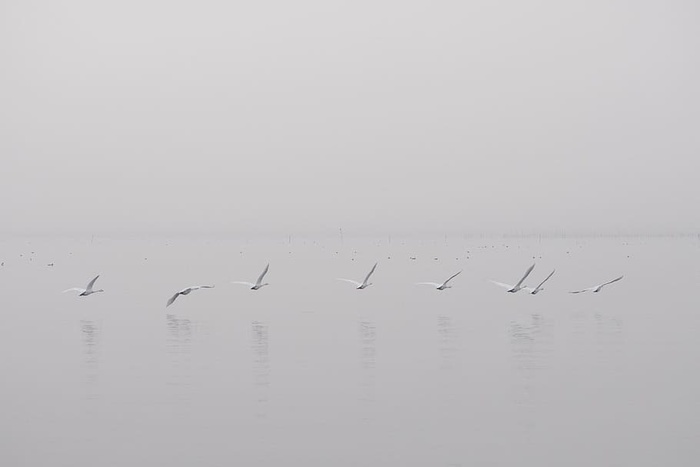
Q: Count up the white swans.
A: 8